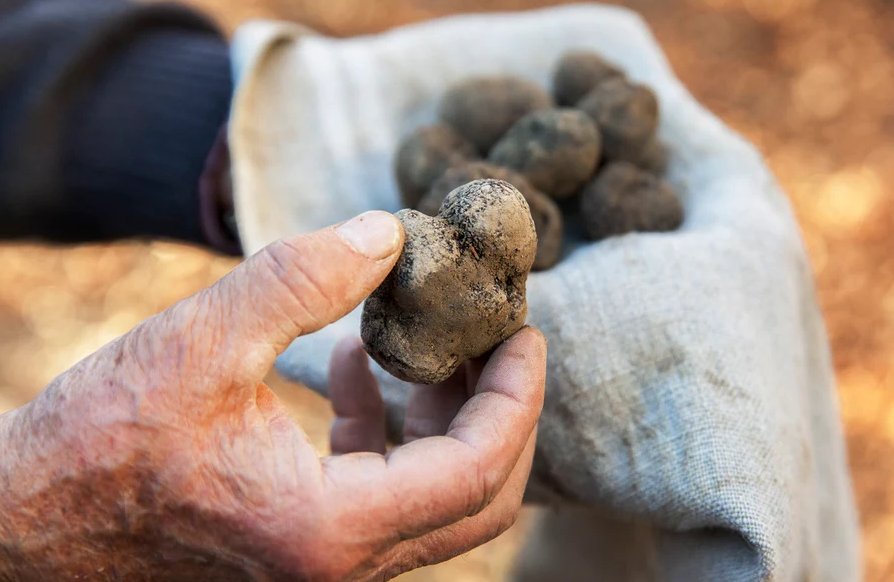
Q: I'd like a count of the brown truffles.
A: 9